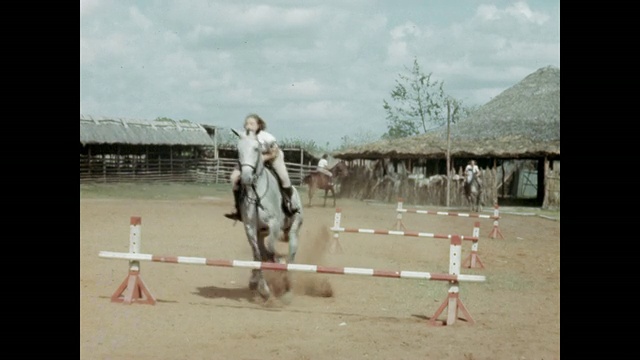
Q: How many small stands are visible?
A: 6